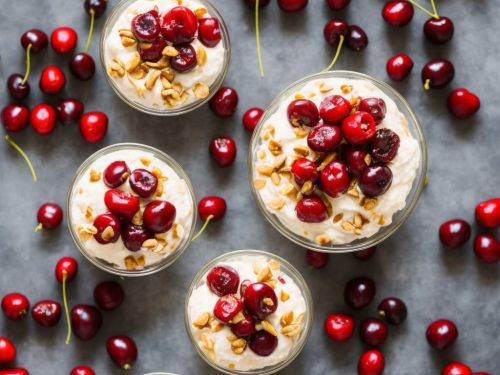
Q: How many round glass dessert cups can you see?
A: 4